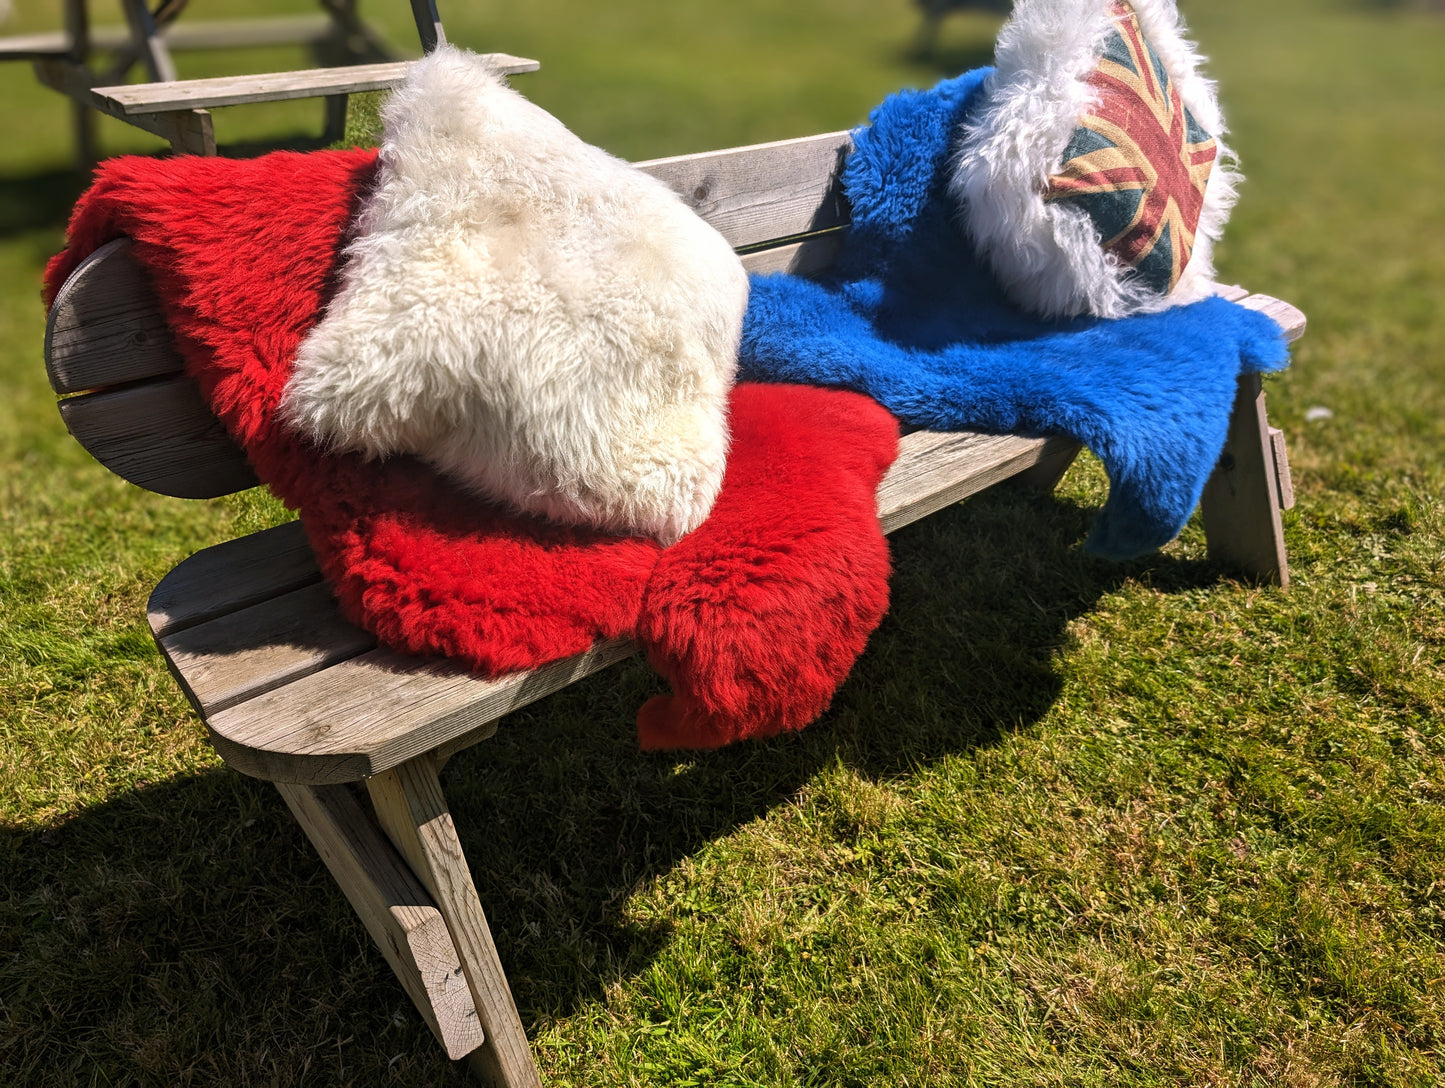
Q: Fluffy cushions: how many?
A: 2